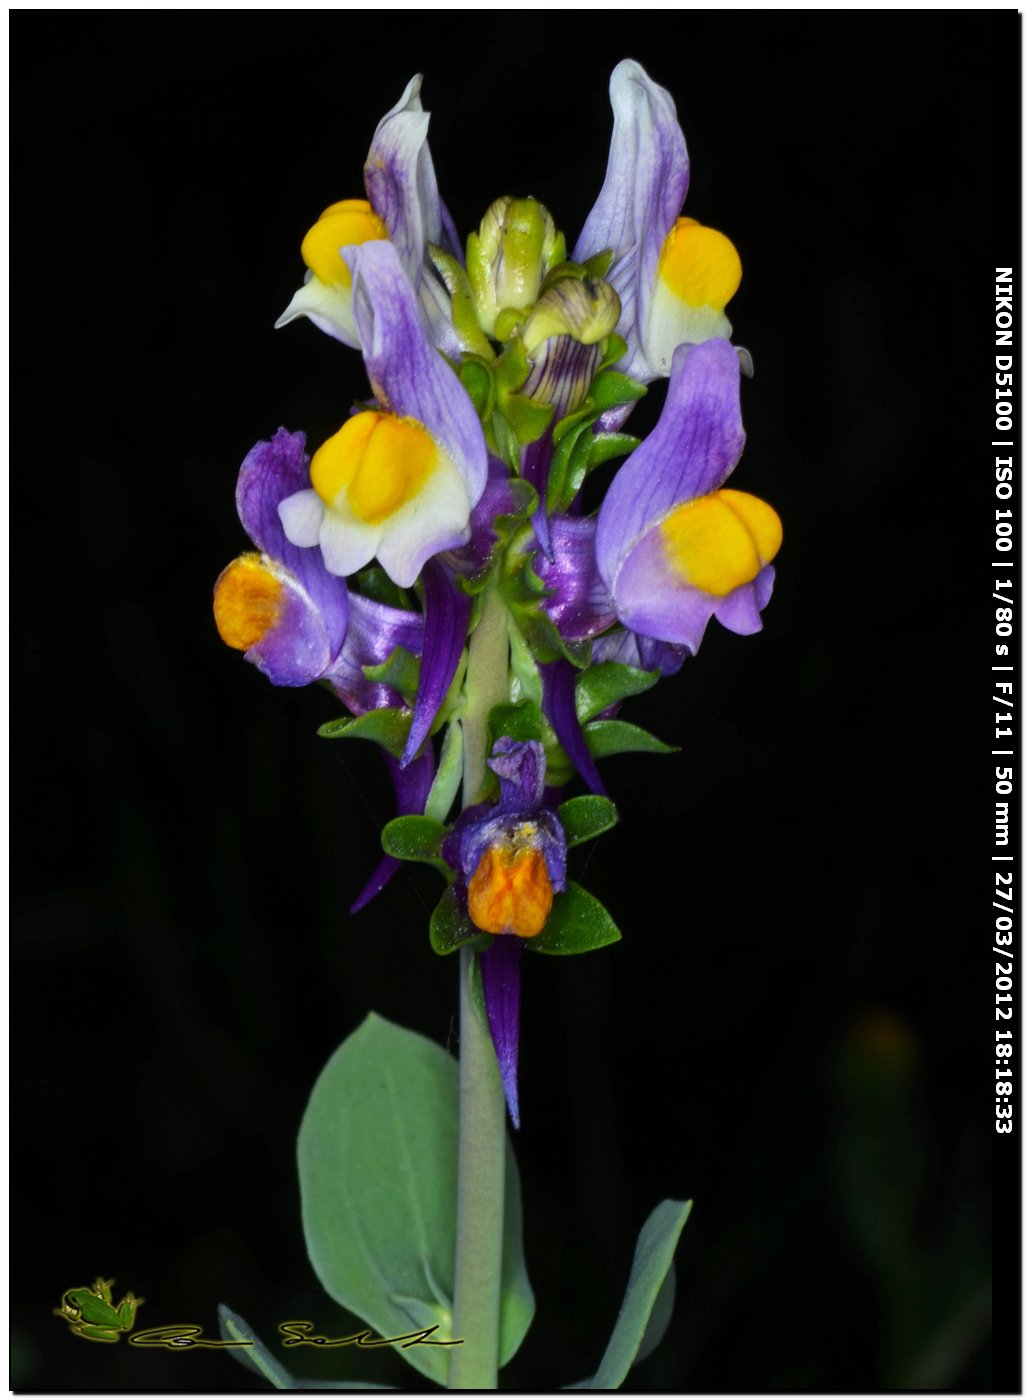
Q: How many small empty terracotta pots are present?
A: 0